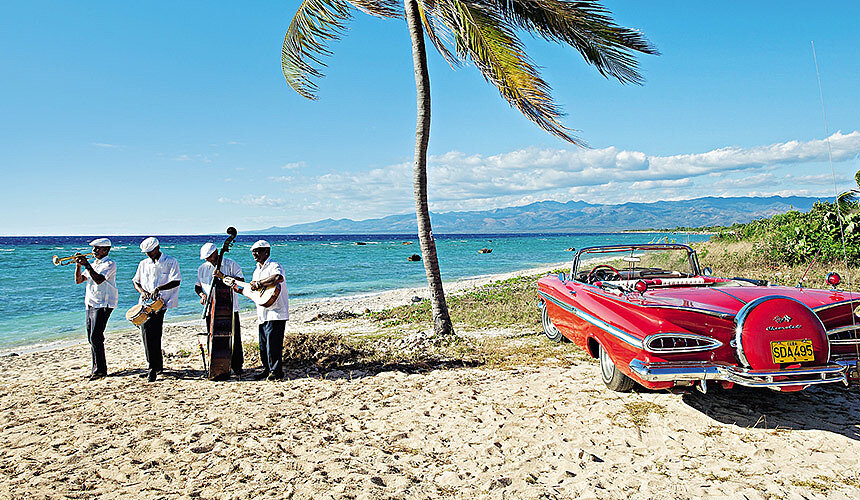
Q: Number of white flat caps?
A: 4